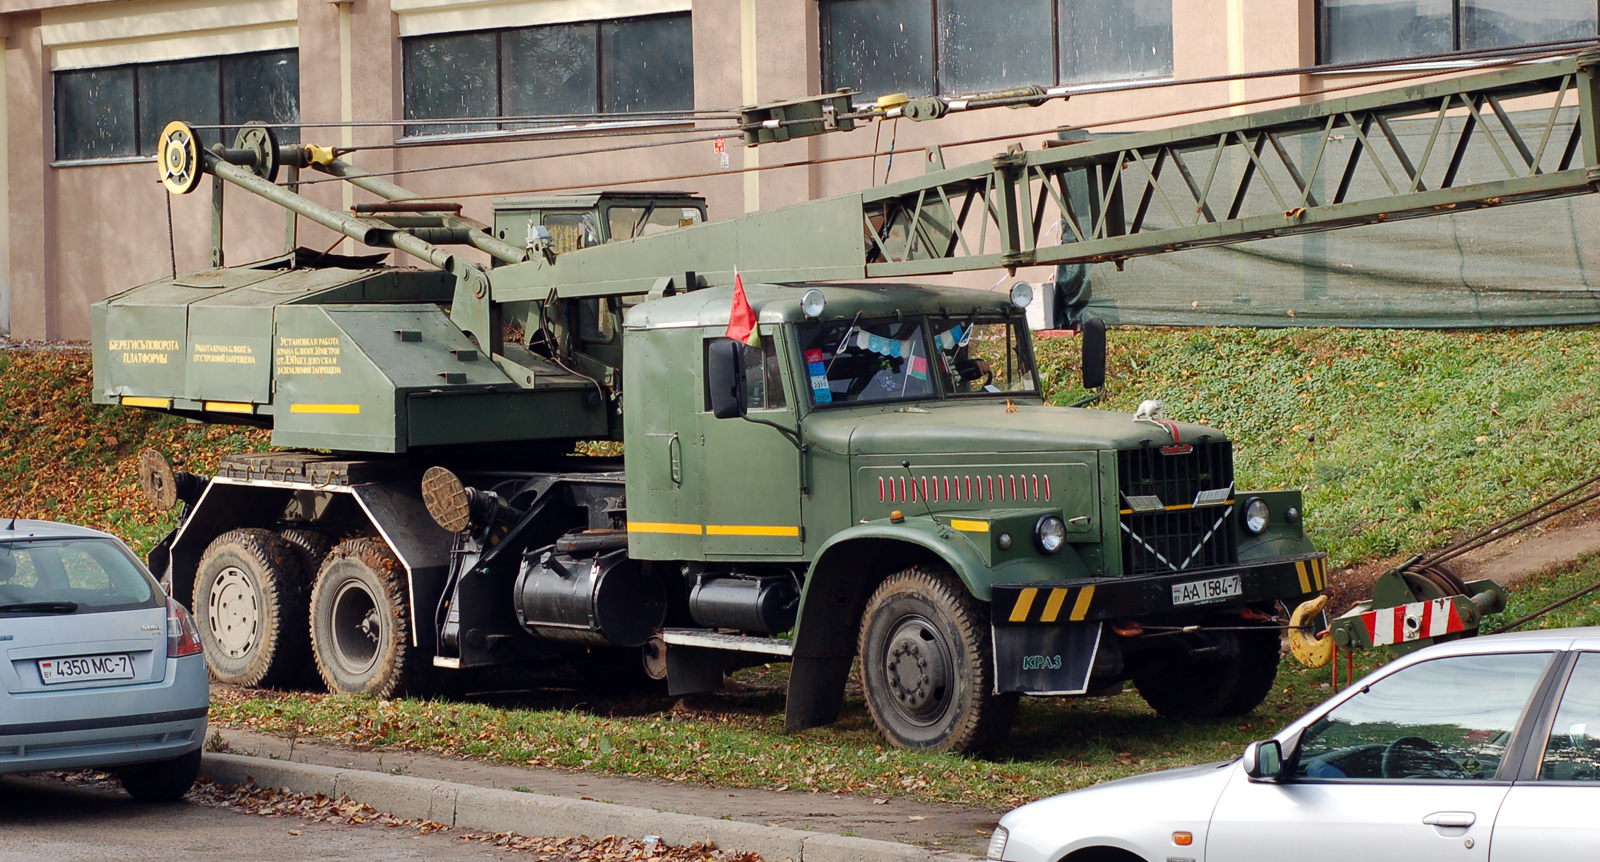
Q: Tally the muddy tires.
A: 3